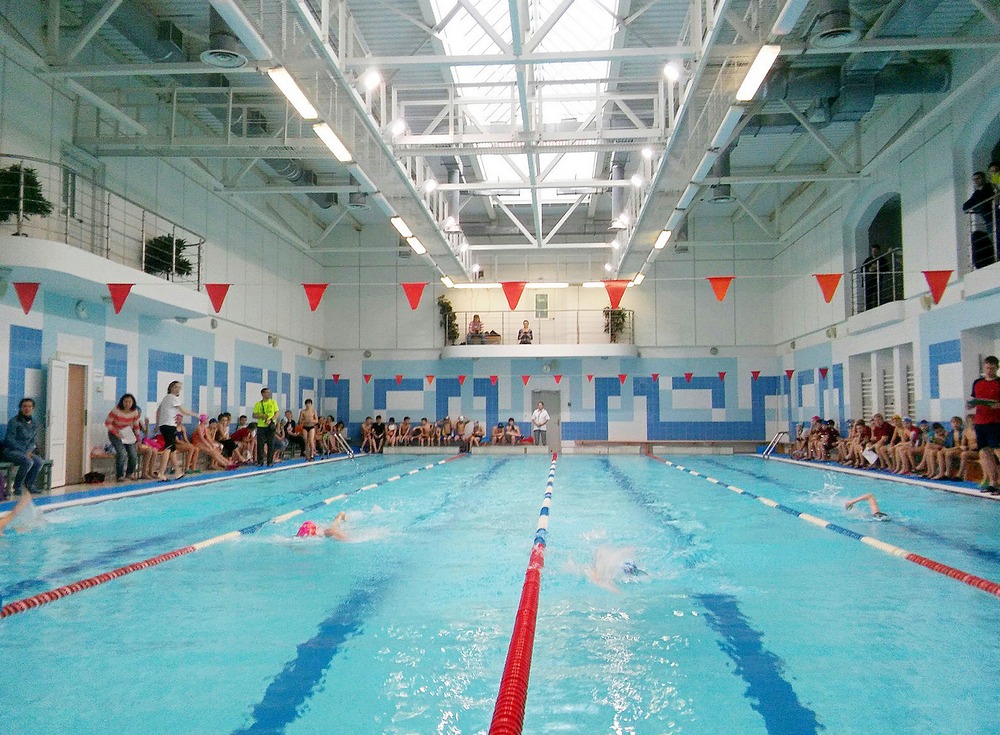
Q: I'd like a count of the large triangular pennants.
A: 10